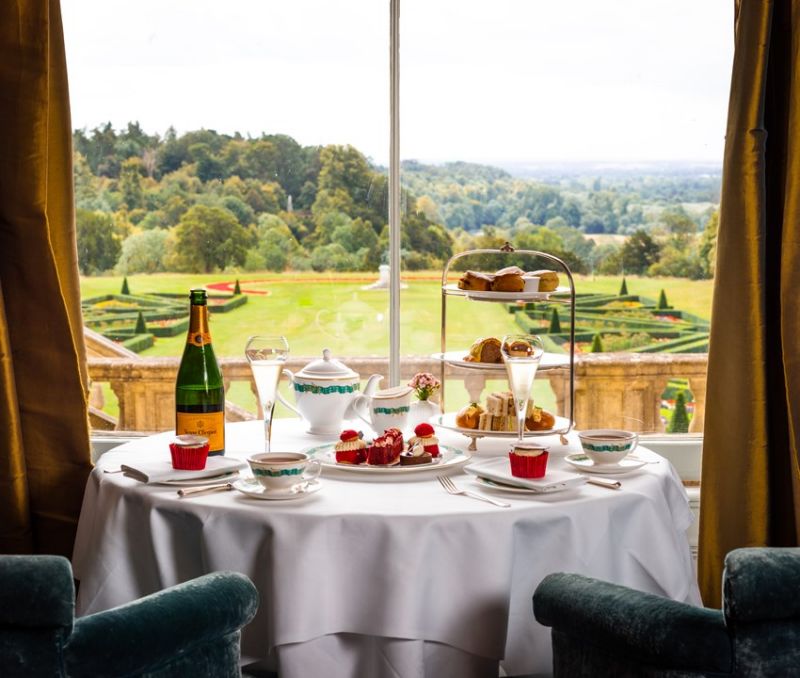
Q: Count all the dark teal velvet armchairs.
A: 2